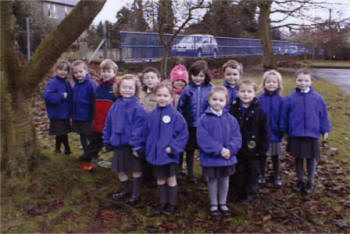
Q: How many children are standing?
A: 13